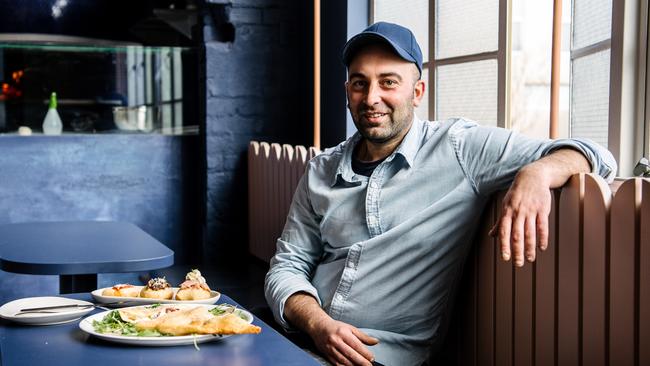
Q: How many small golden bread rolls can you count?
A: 3